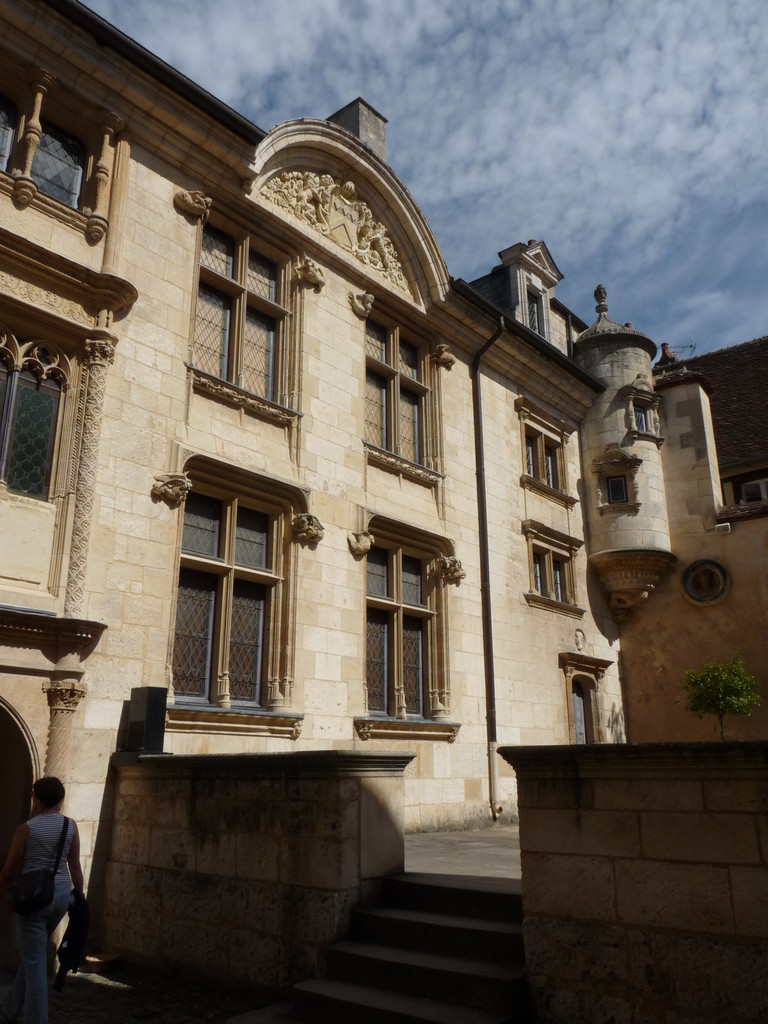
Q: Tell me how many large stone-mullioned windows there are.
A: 4